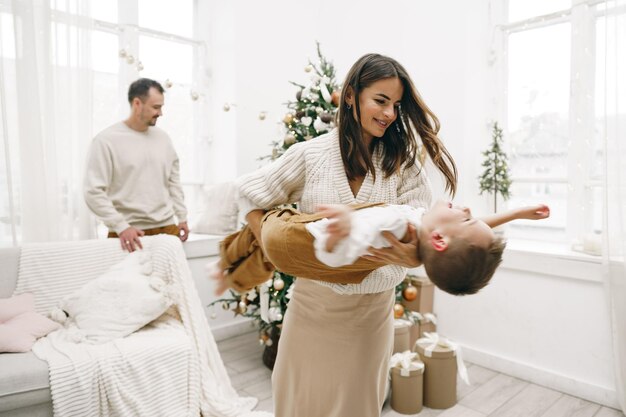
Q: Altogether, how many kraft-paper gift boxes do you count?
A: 5